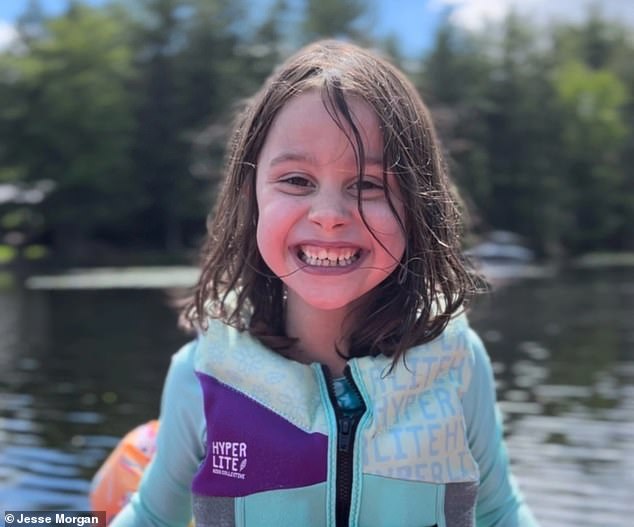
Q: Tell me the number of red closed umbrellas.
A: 0